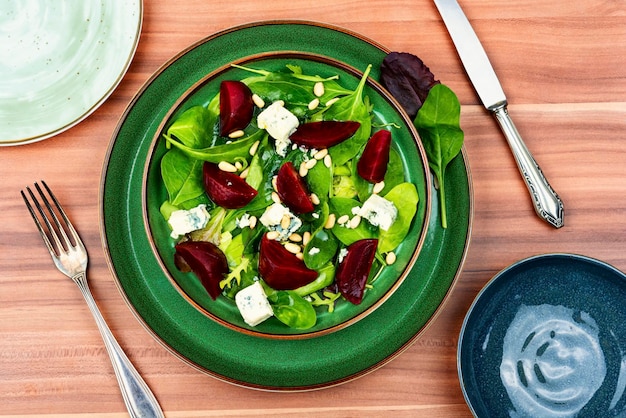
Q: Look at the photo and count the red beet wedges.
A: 8